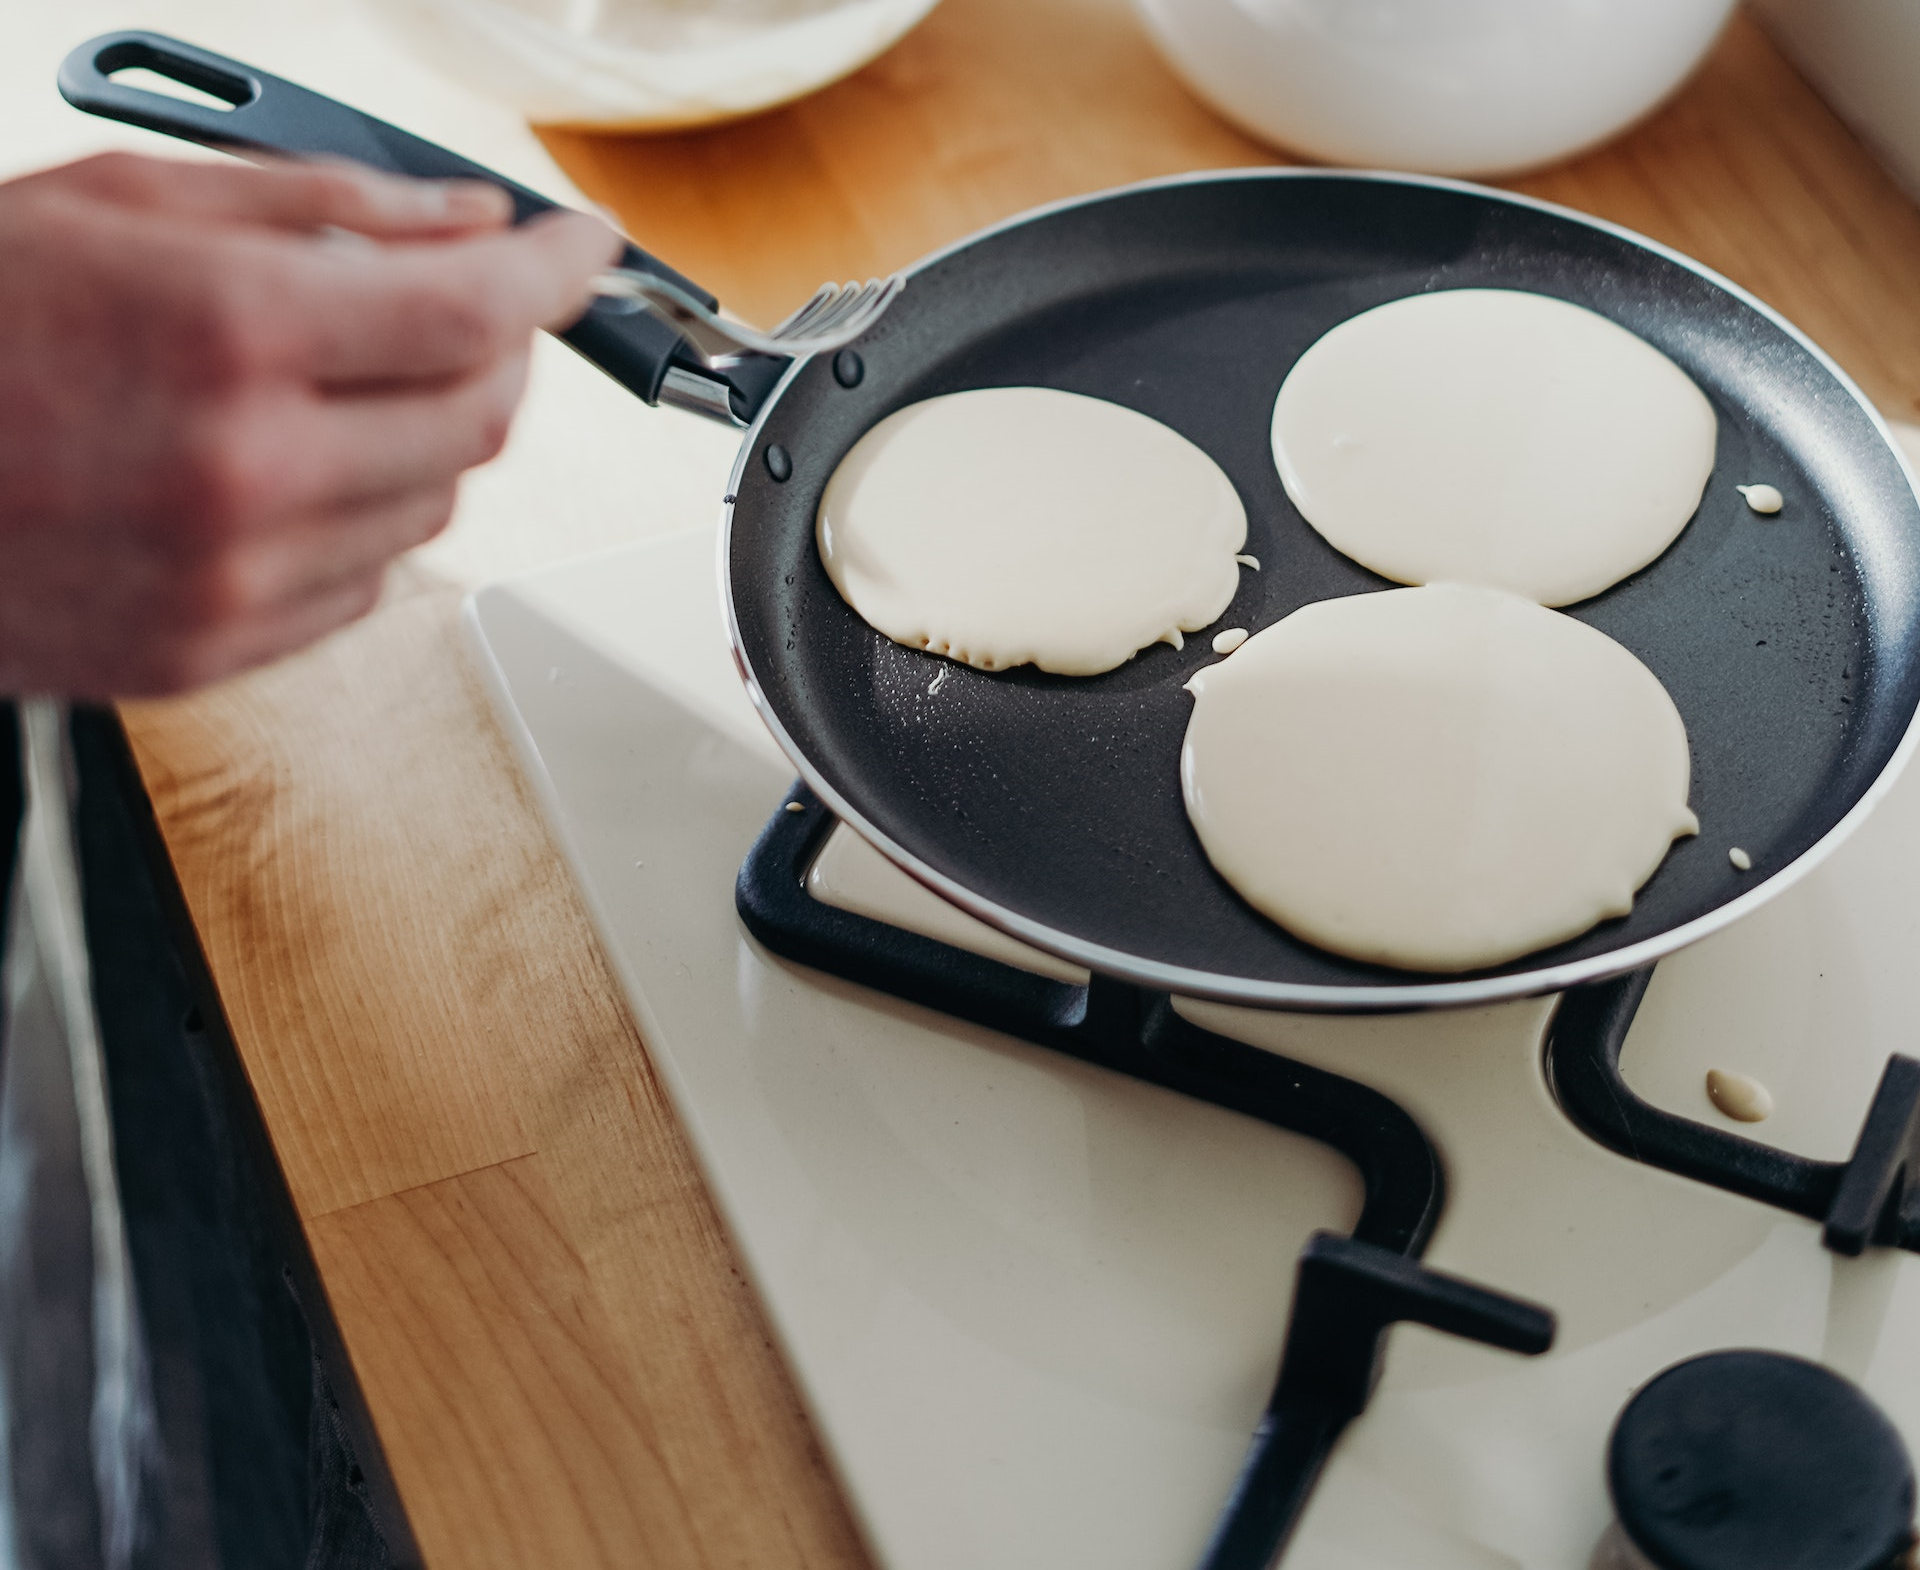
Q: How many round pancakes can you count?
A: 3